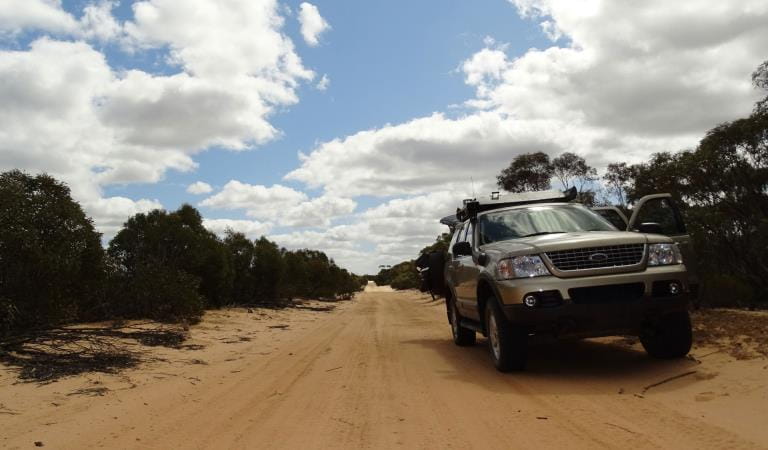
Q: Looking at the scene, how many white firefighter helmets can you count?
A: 0